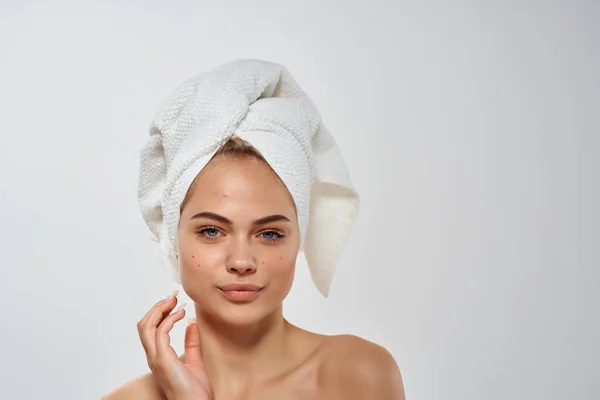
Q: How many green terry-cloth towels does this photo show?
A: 0